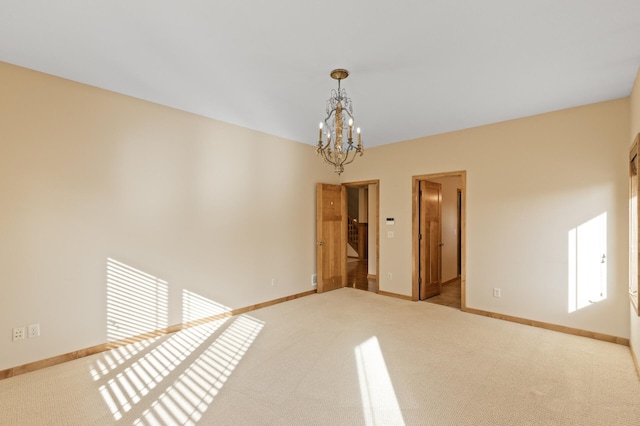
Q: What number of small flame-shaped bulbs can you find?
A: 4